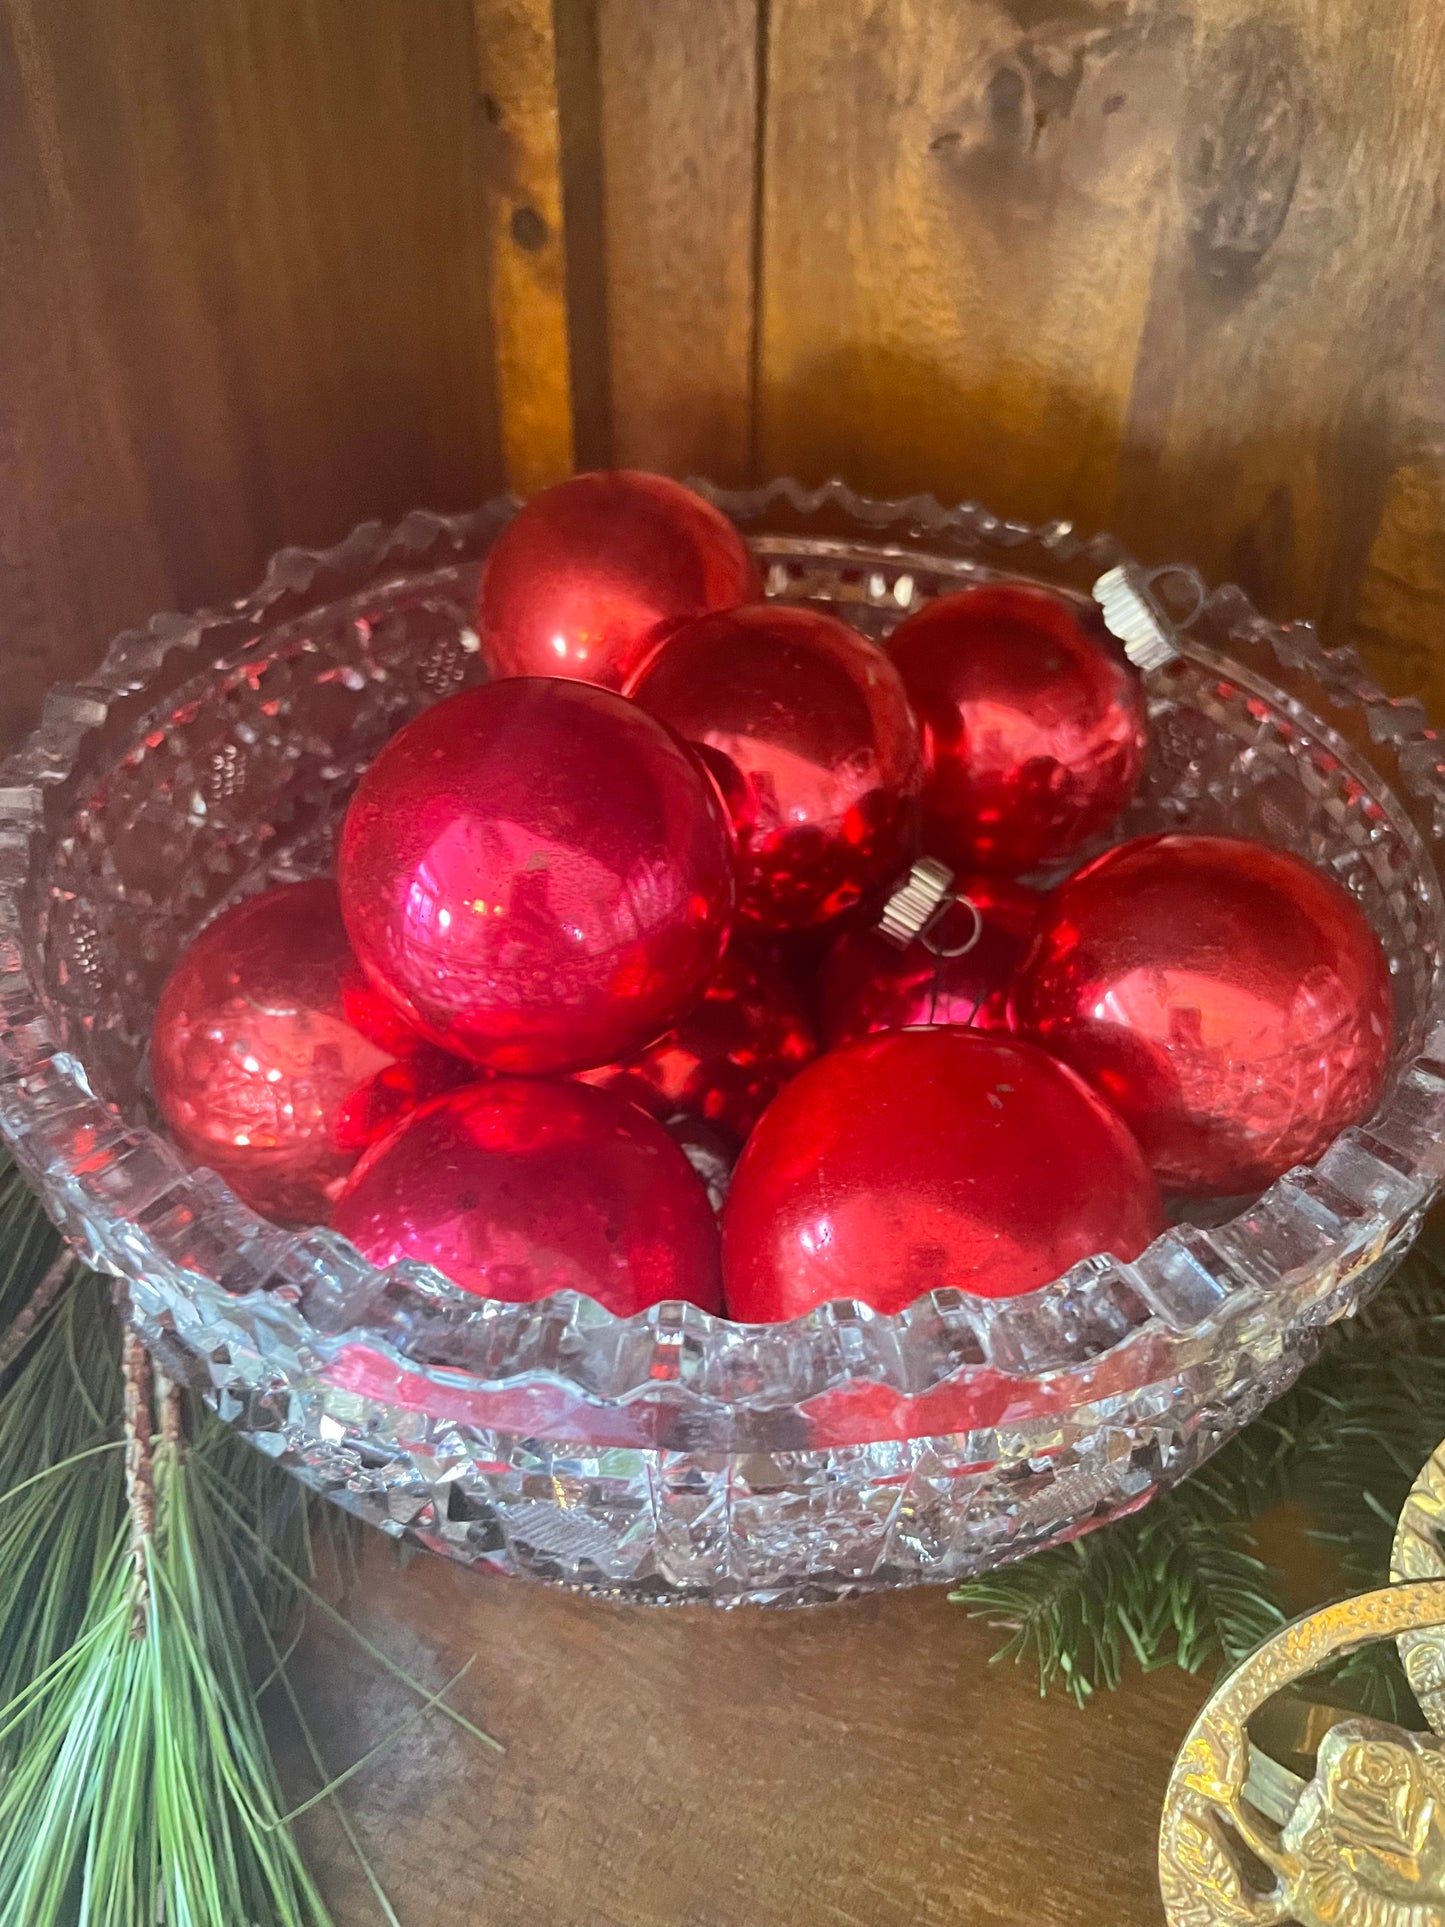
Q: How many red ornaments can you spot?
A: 10